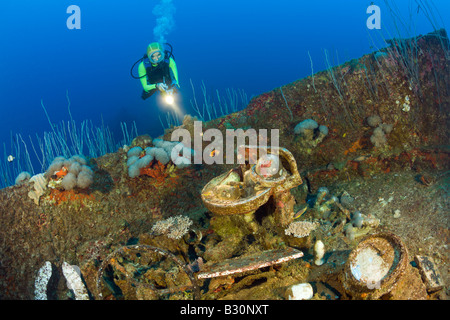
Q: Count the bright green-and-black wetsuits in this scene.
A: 1